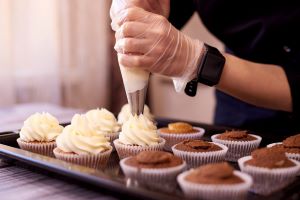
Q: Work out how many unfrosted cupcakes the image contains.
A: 7